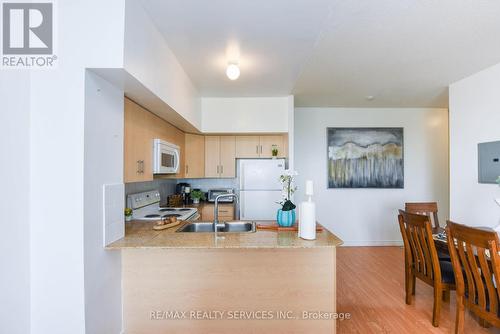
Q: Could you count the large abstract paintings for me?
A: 1